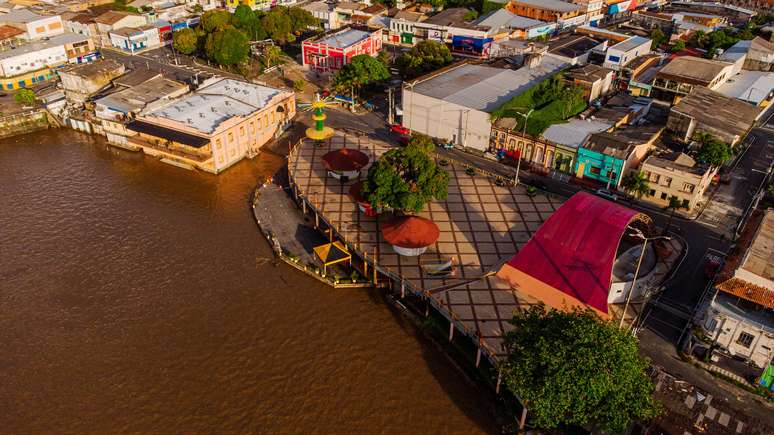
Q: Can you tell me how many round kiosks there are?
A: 3